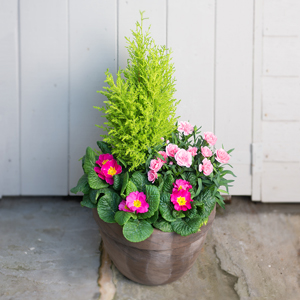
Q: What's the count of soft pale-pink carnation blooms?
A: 11